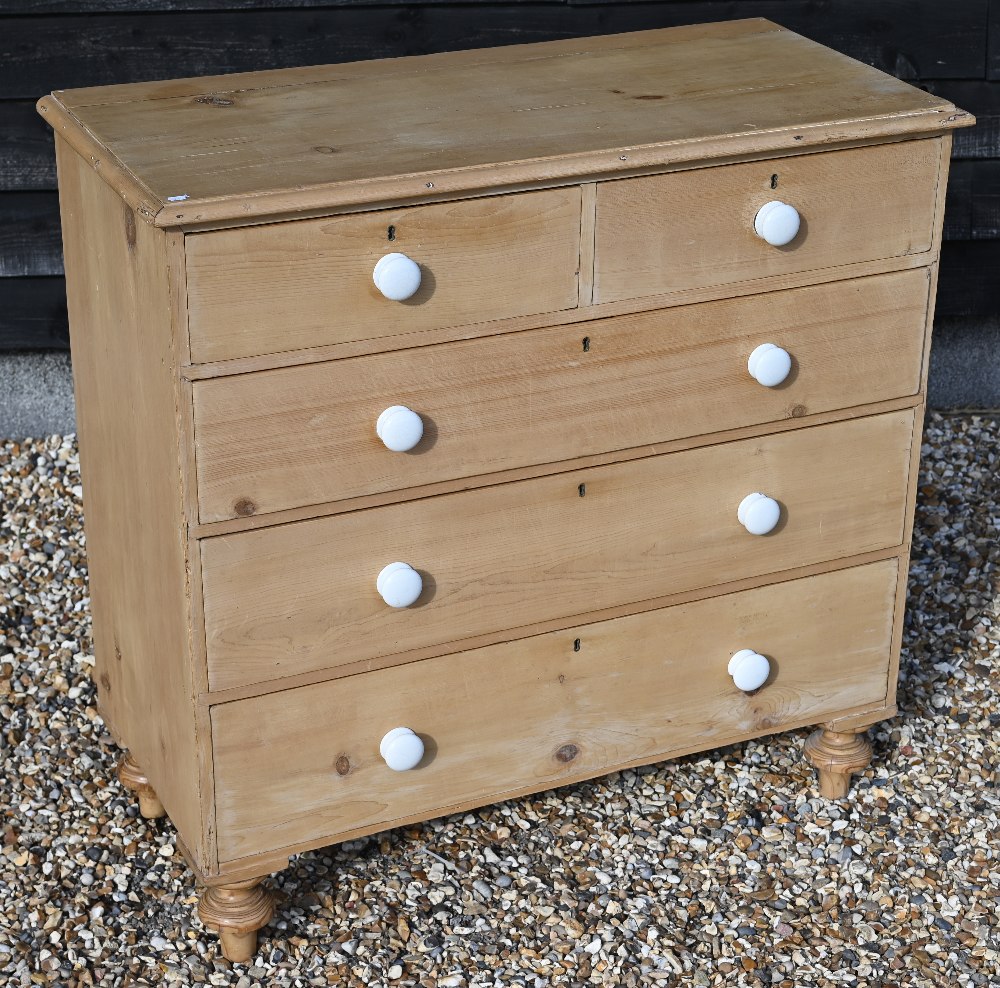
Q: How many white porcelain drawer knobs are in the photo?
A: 8